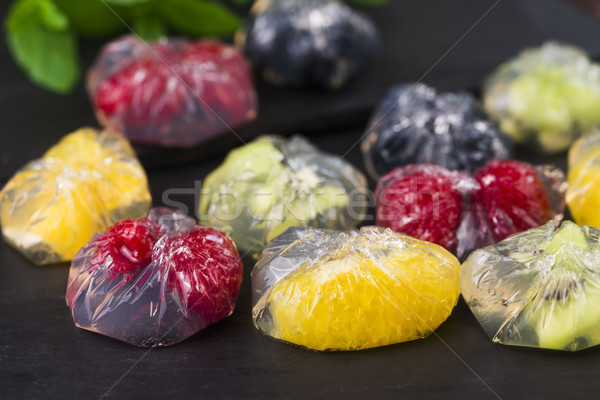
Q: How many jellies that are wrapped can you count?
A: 11